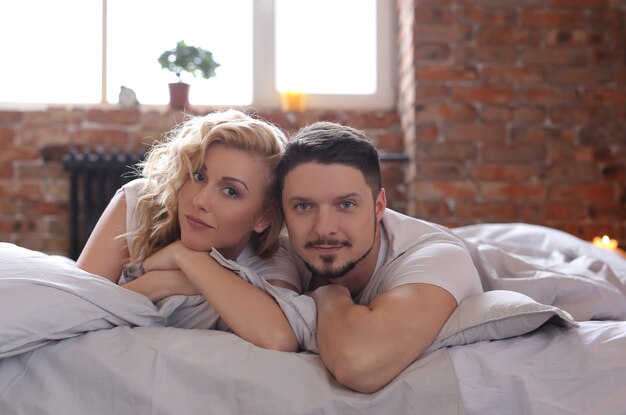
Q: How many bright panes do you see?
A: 3